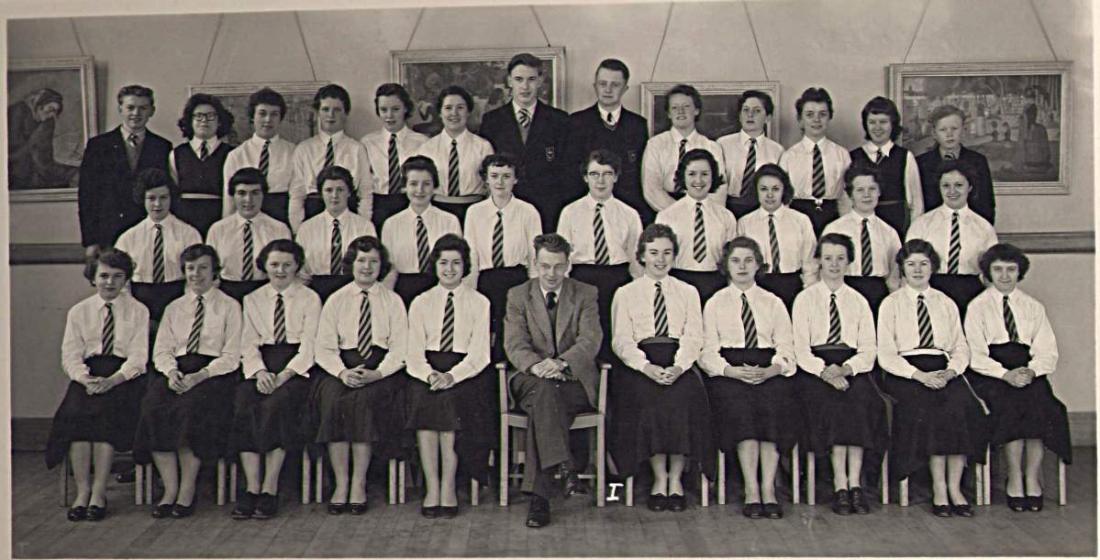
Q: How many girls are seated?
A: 10